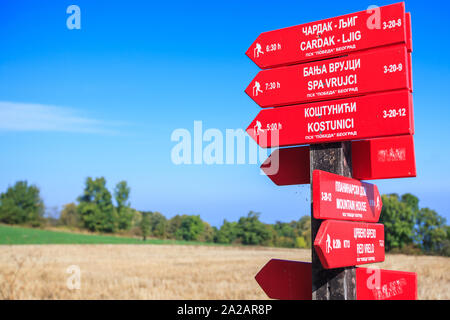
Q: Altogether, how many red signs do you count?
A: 7